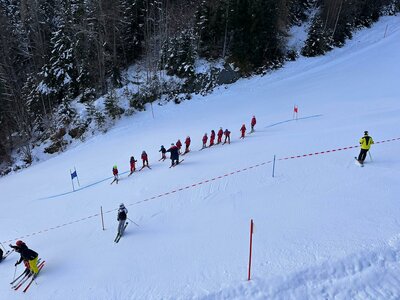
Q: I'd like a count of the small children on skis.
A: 12